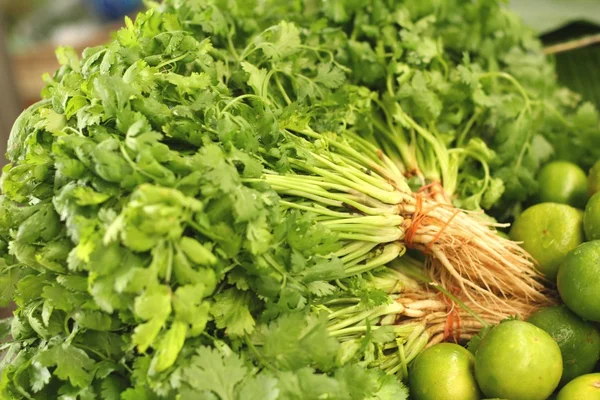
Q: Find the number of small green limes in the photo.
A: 9